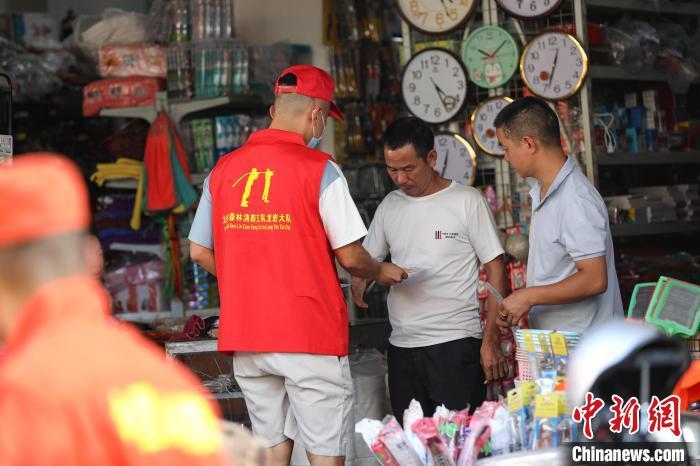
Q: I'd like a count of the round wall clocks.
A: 7